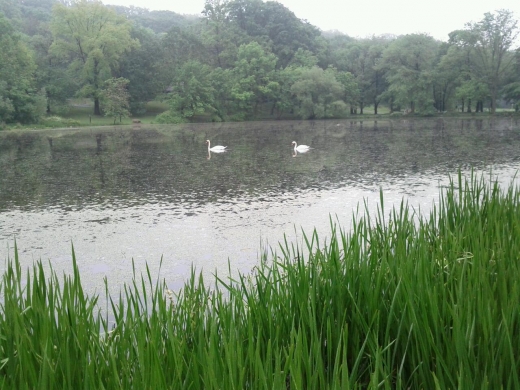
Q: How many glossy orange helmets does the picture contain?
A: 0